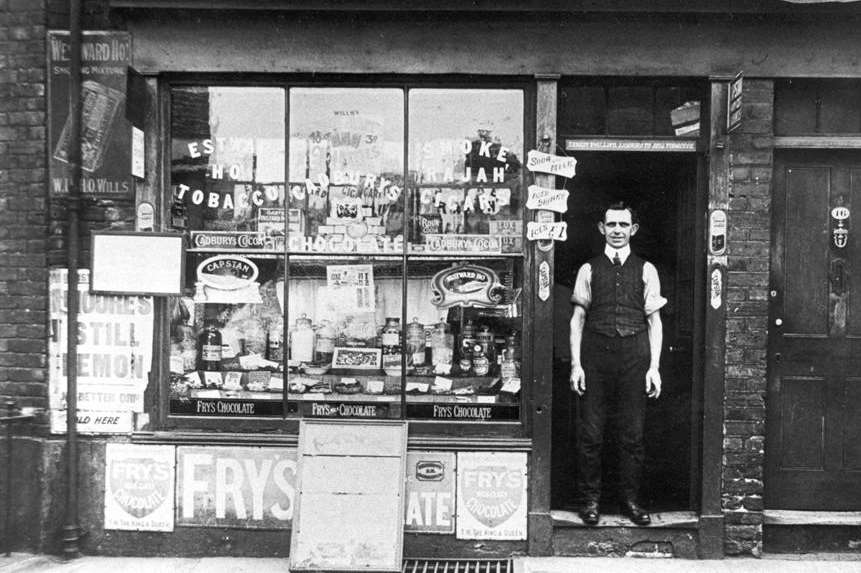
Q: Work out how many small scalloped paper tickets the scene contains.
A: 3